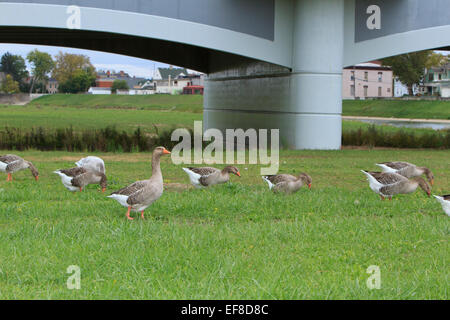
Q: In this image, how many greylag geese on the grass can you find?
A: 9